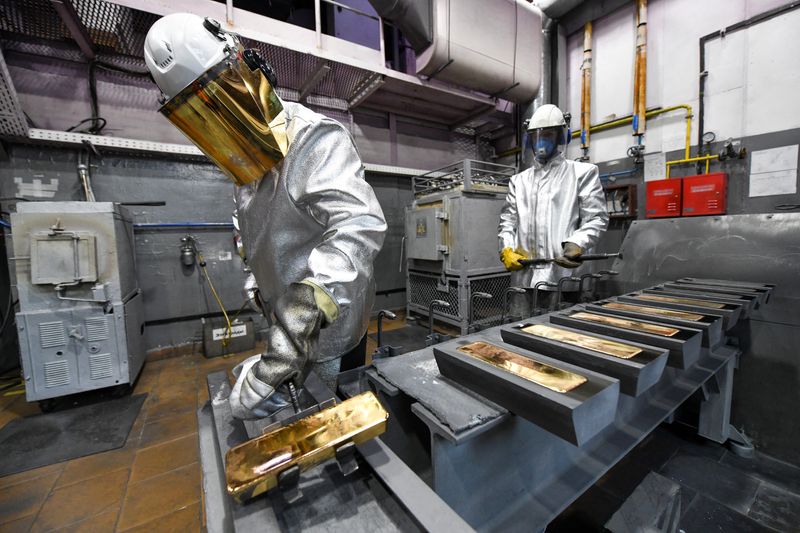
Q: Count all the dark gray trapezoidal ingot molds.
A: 8